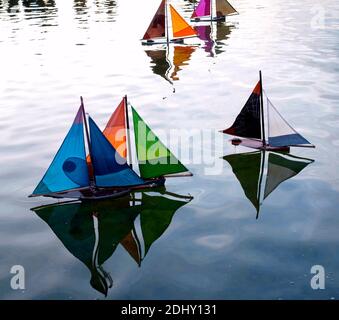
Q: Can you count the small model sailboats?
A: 5